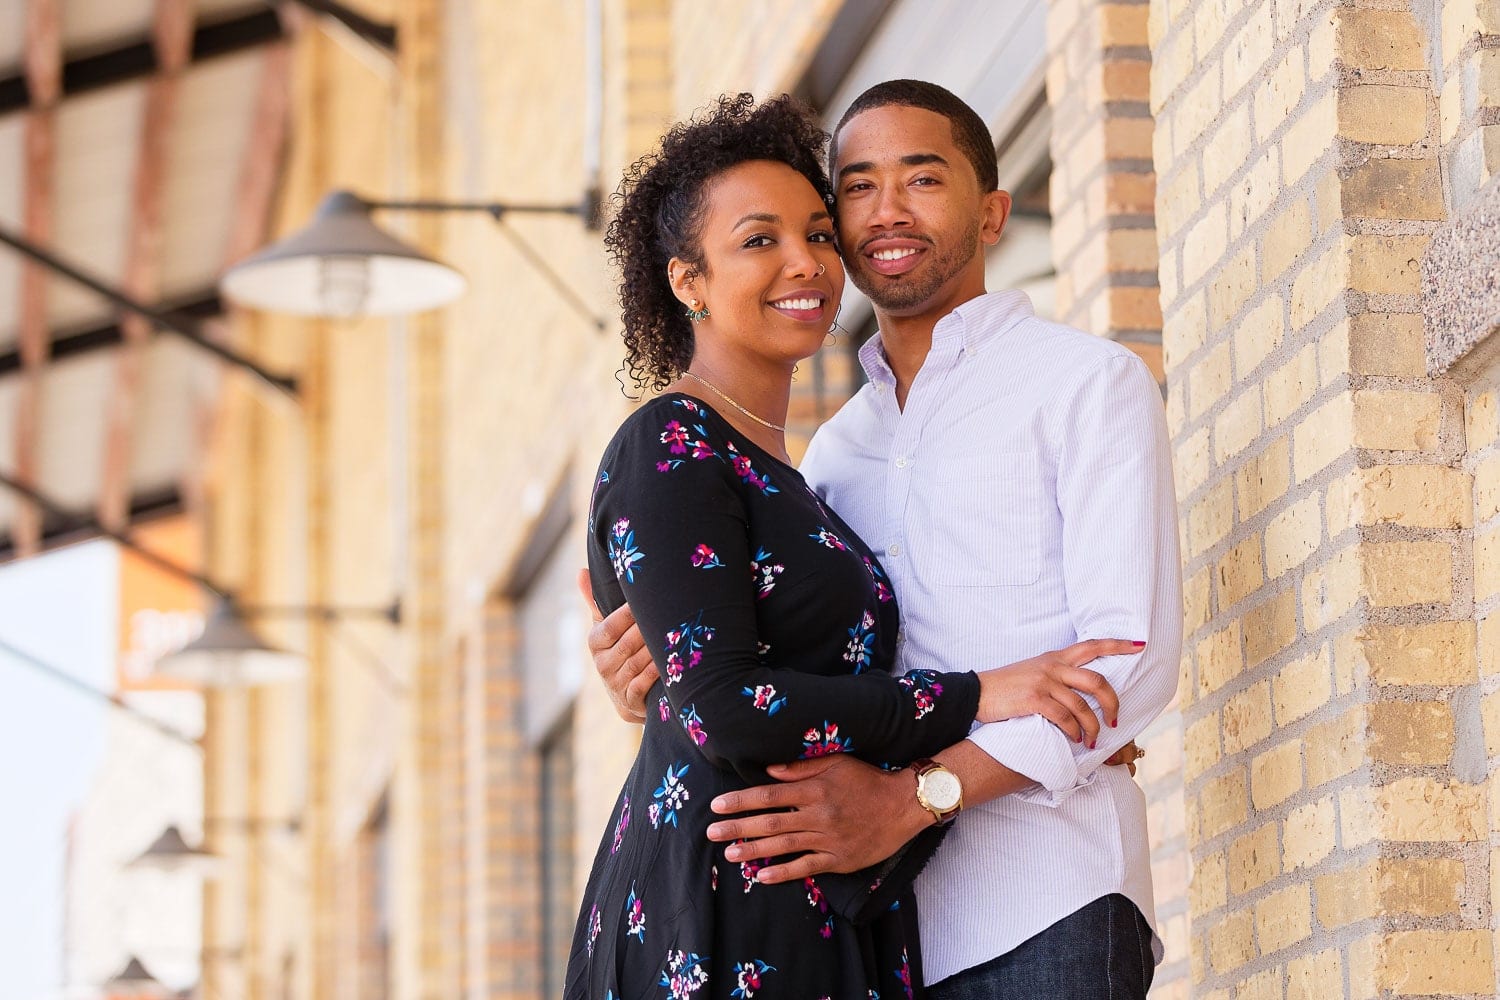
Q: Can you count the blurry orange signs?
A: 1